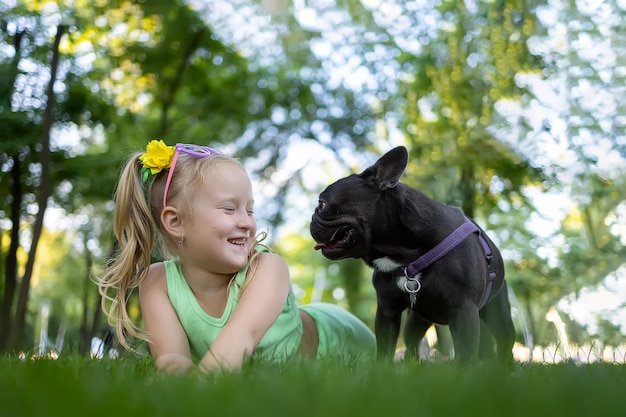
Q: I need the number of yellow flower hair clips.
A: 1